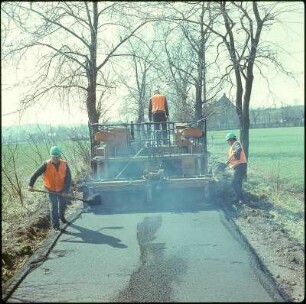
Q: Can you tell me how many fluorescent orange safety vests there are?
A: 3